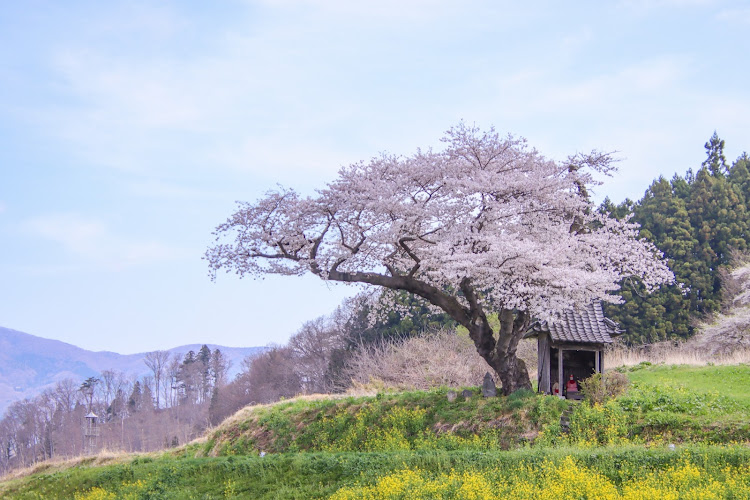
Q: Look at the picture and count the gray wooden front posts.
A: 2